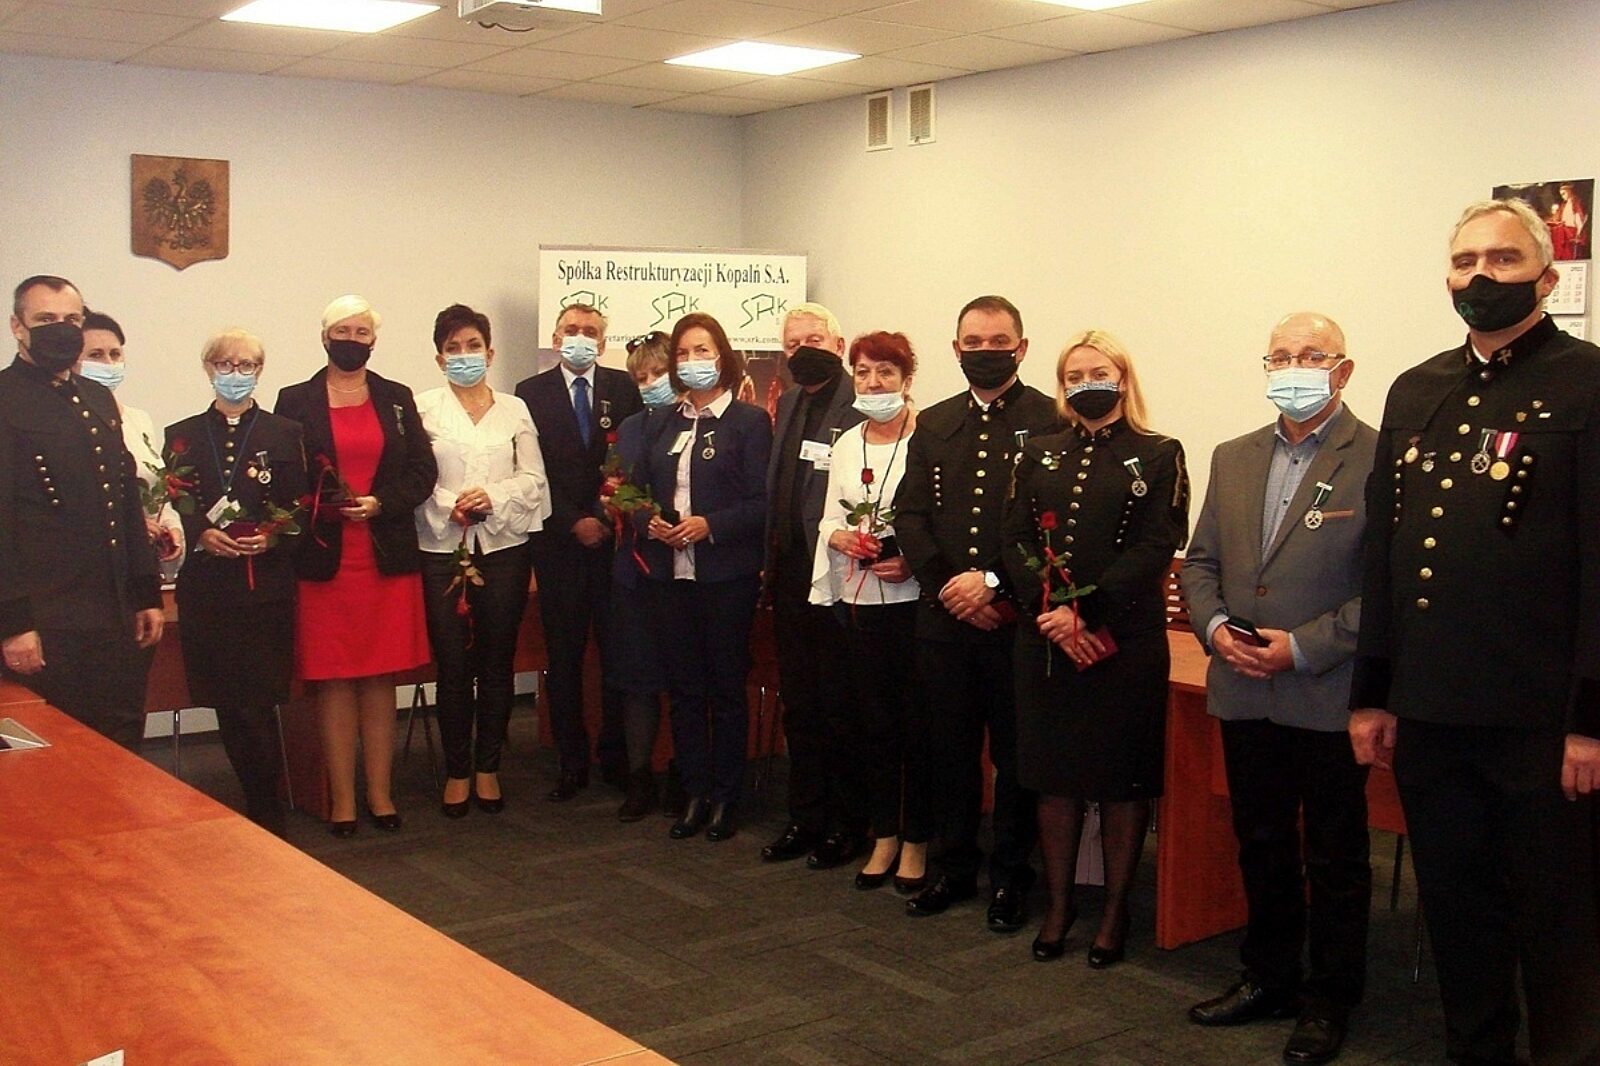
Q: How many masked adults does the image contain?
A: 14